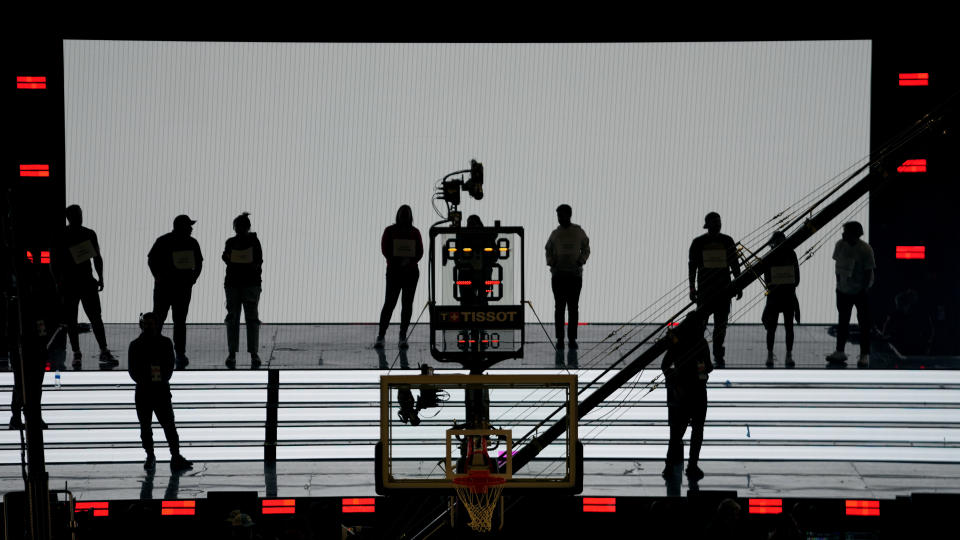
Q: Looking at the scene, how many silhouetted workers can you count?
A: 12